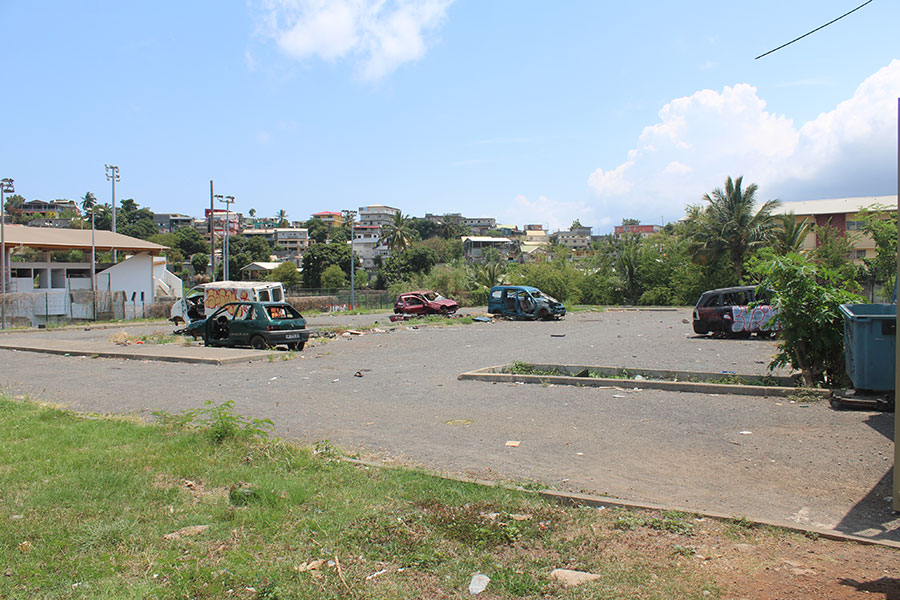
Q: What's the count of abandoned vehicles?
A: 5